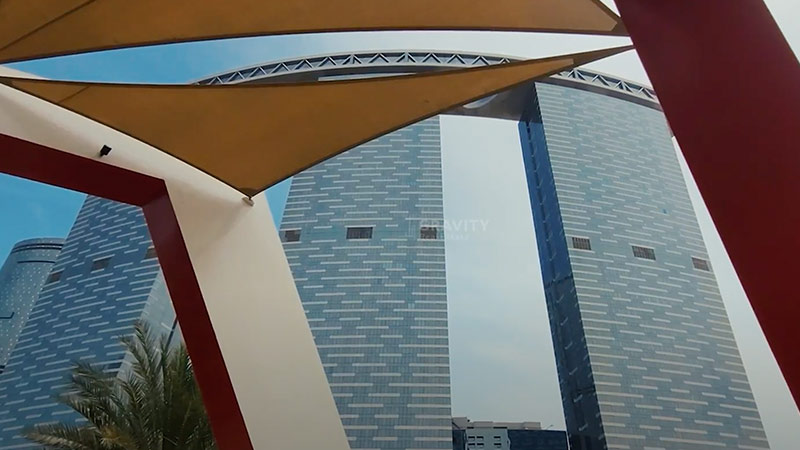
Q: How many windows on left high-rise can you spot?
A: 3